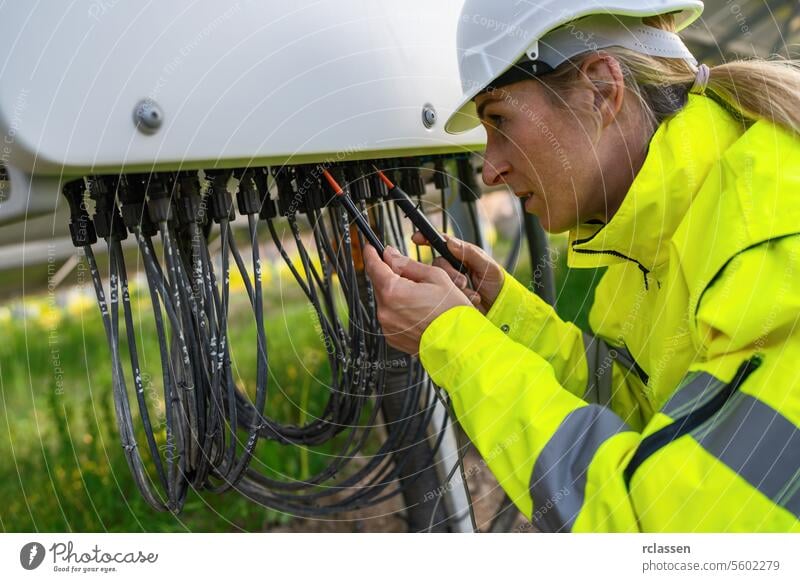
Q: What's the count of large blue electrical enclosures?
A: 0